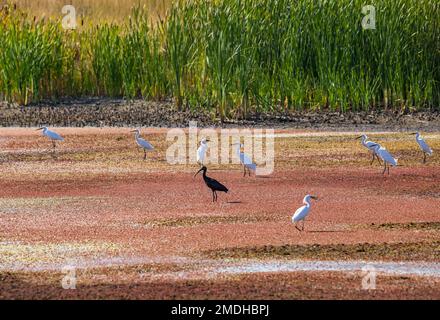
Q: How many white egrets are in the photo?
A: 8